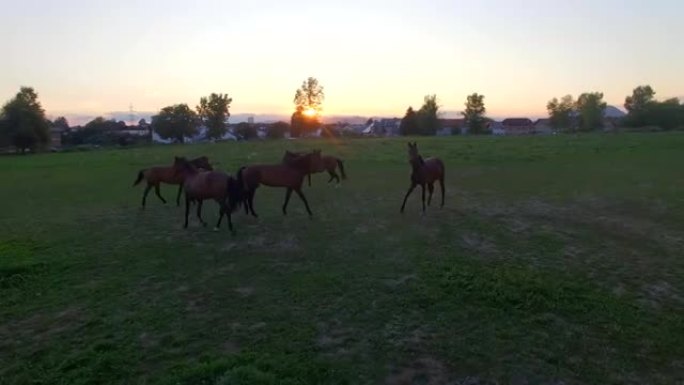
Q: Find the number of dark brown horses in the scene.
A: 5